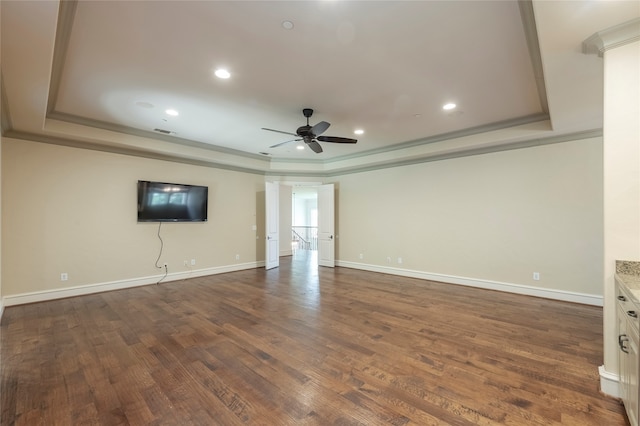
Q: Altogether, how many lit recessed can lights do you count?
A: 5